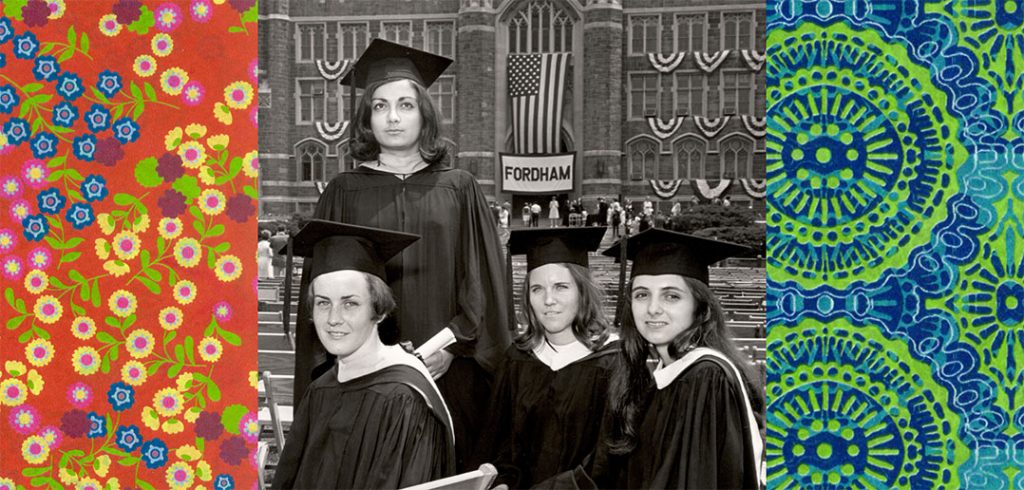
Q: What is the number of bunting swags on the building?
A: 12